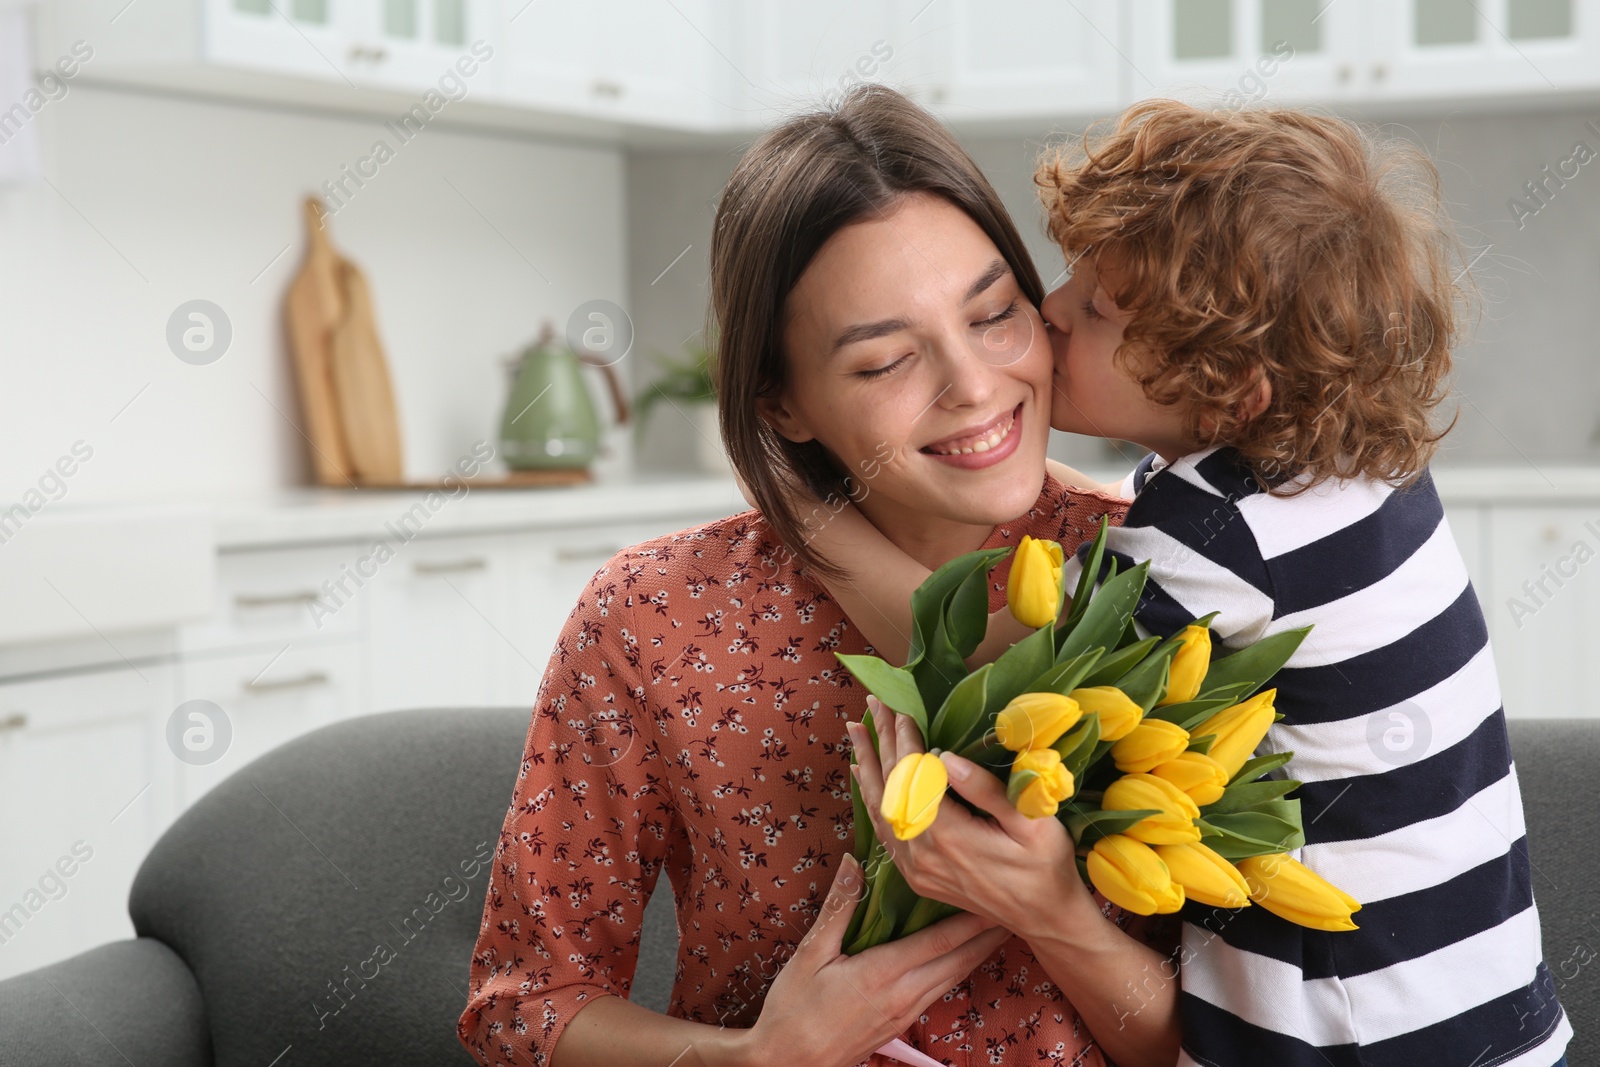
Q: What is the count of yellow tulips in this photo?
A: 13